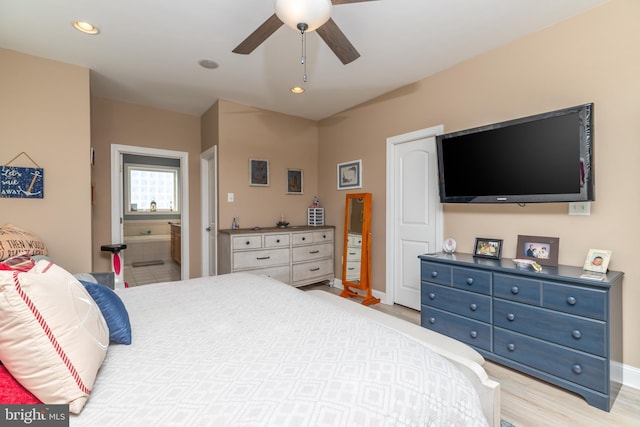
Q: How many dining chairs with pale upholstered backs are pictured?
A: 0